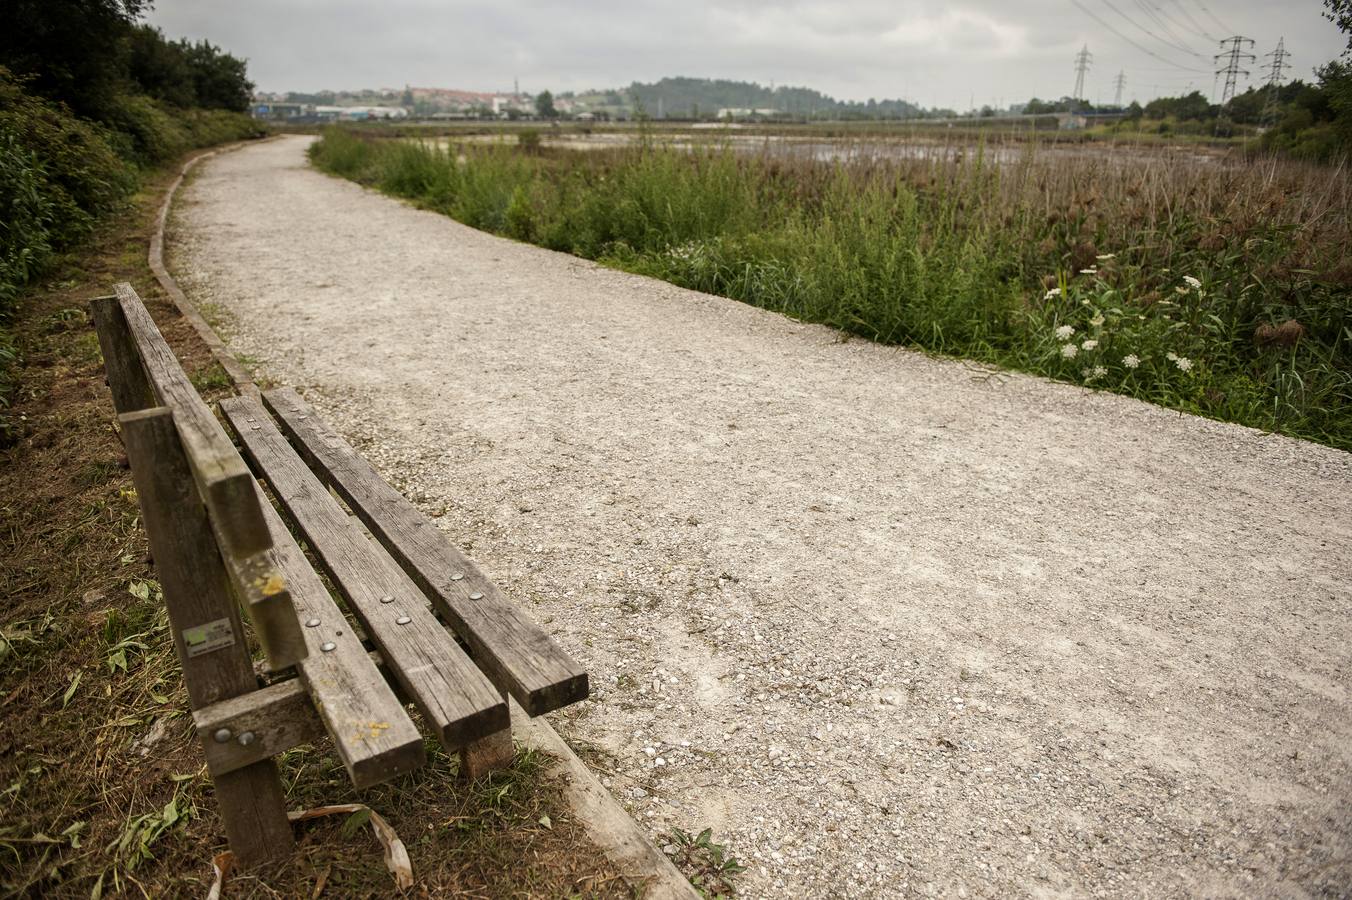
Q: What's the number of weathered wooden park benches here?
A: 1